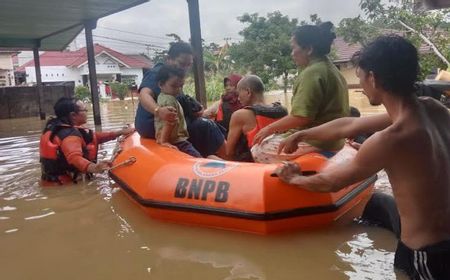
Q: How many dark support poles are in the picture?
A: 3